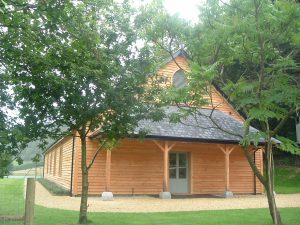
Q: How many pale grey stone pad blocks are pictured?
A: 3